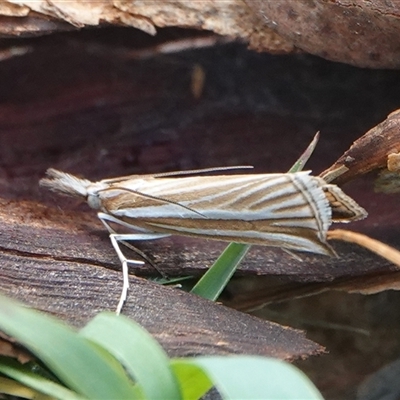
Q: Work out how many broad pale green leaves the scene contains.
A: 3